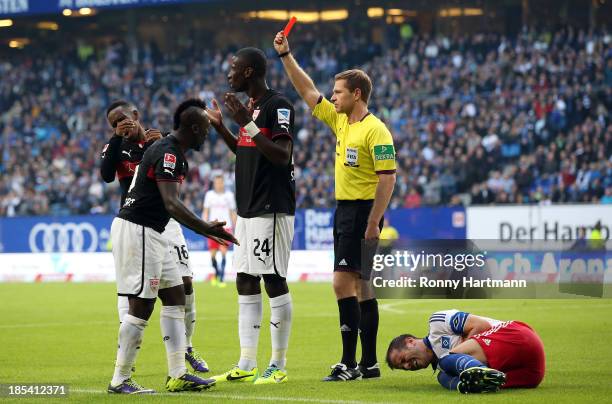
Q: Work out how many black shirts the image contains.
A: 3